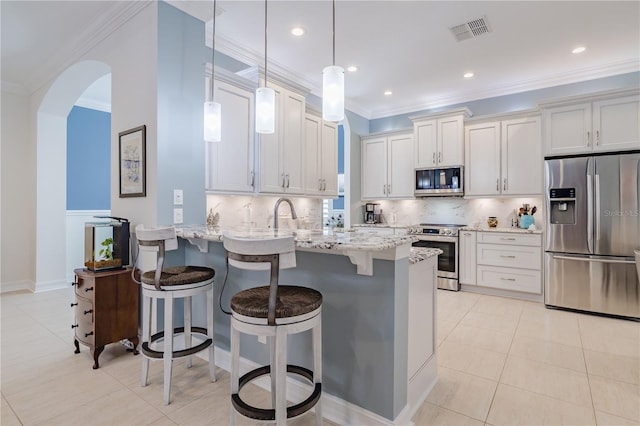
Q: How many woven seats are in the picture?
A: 2